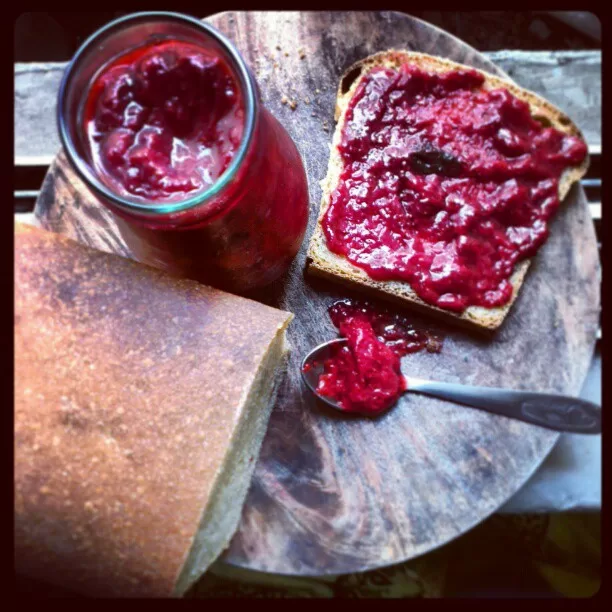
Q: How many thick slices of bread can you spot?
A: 1